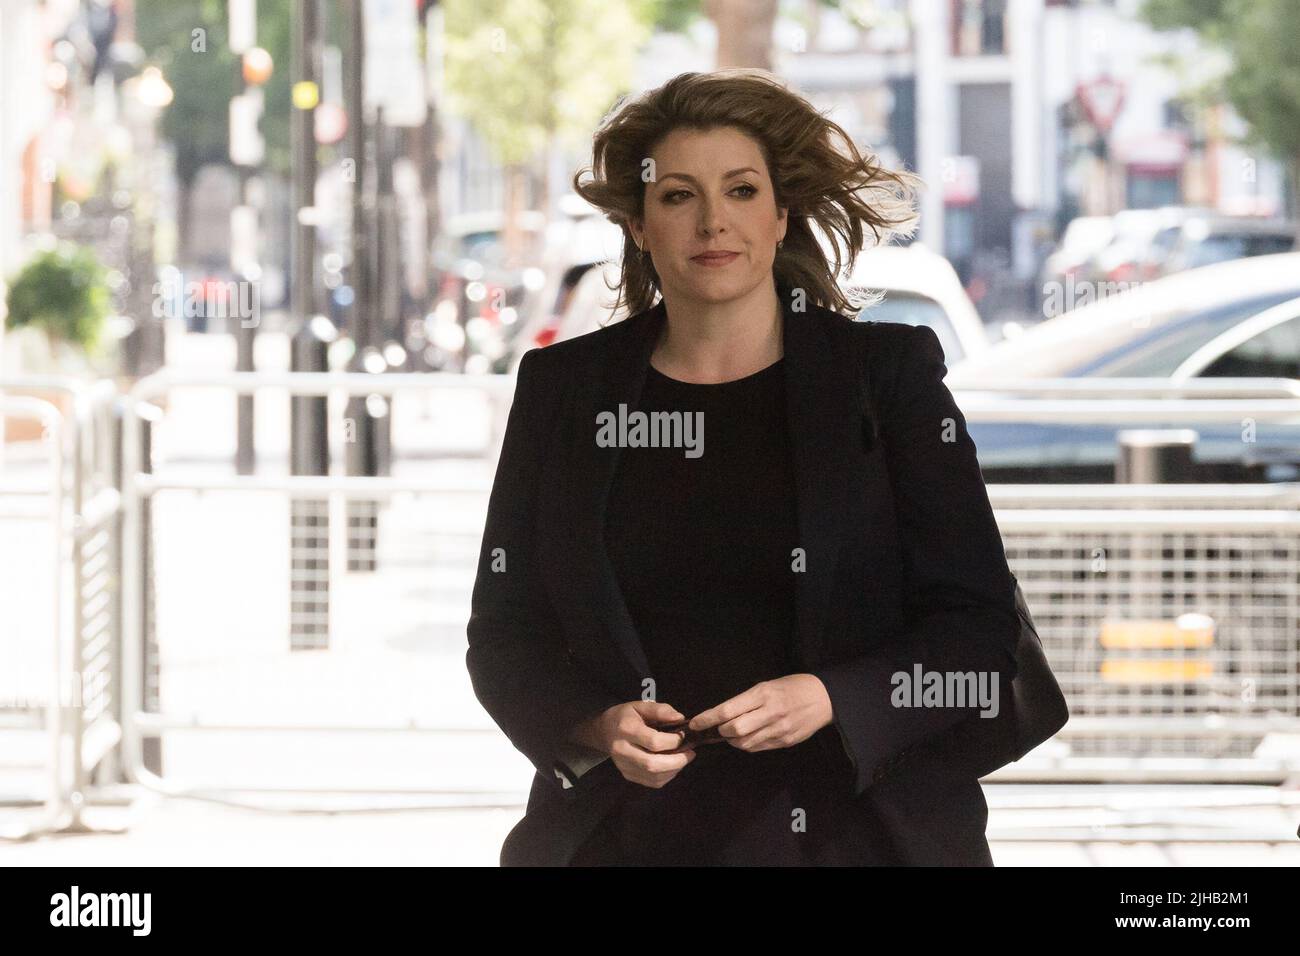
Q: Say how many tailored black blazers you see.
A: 1